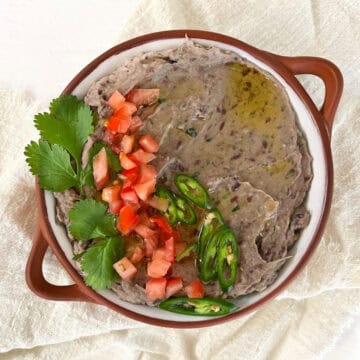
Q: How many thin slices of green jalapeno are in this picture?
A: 7